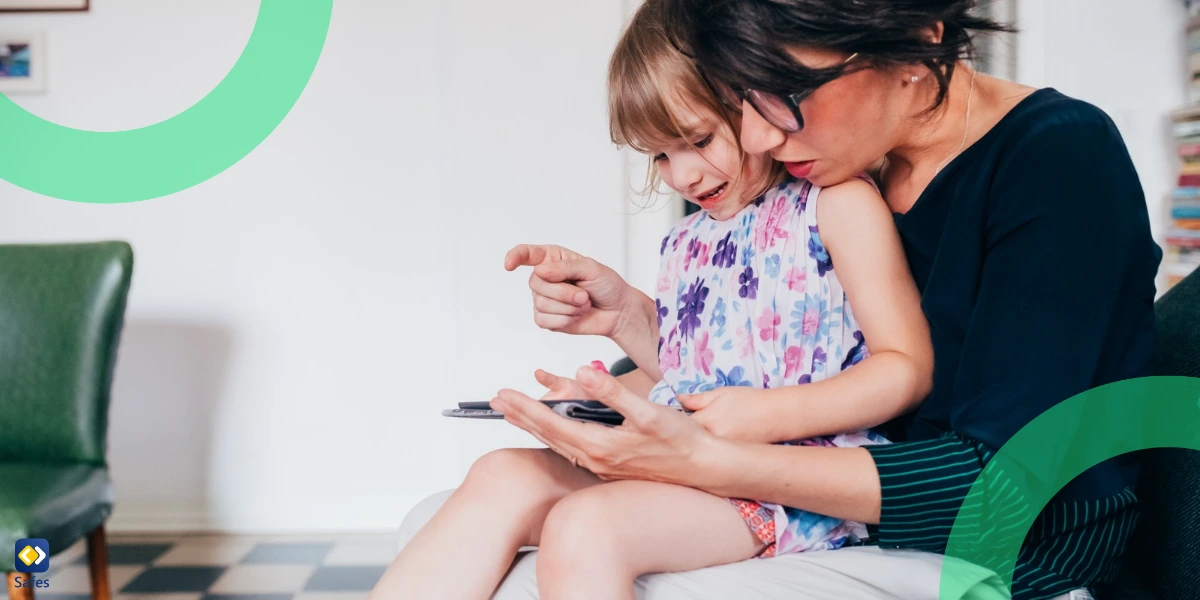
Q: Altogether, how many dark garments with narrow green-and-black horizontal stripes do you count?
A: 1